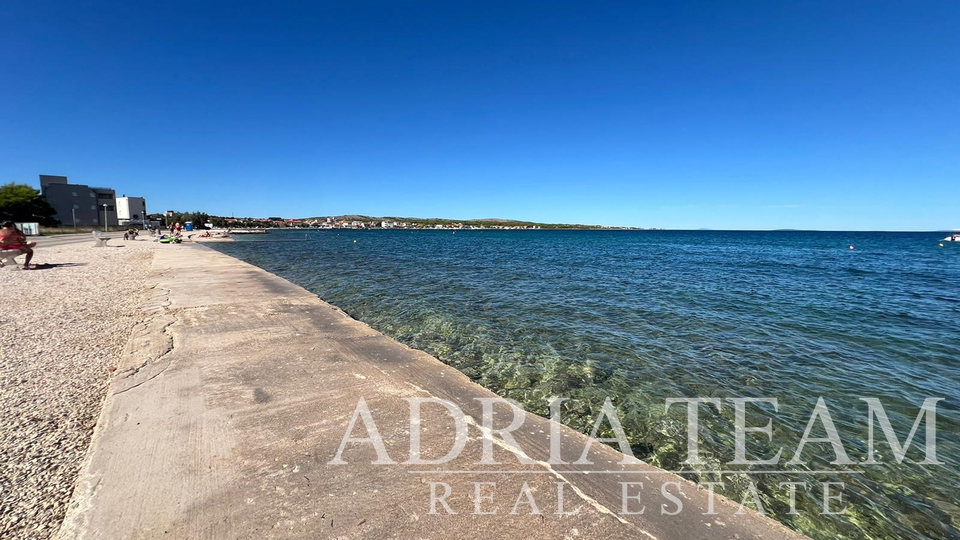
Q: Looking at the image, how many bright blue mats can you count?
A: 0